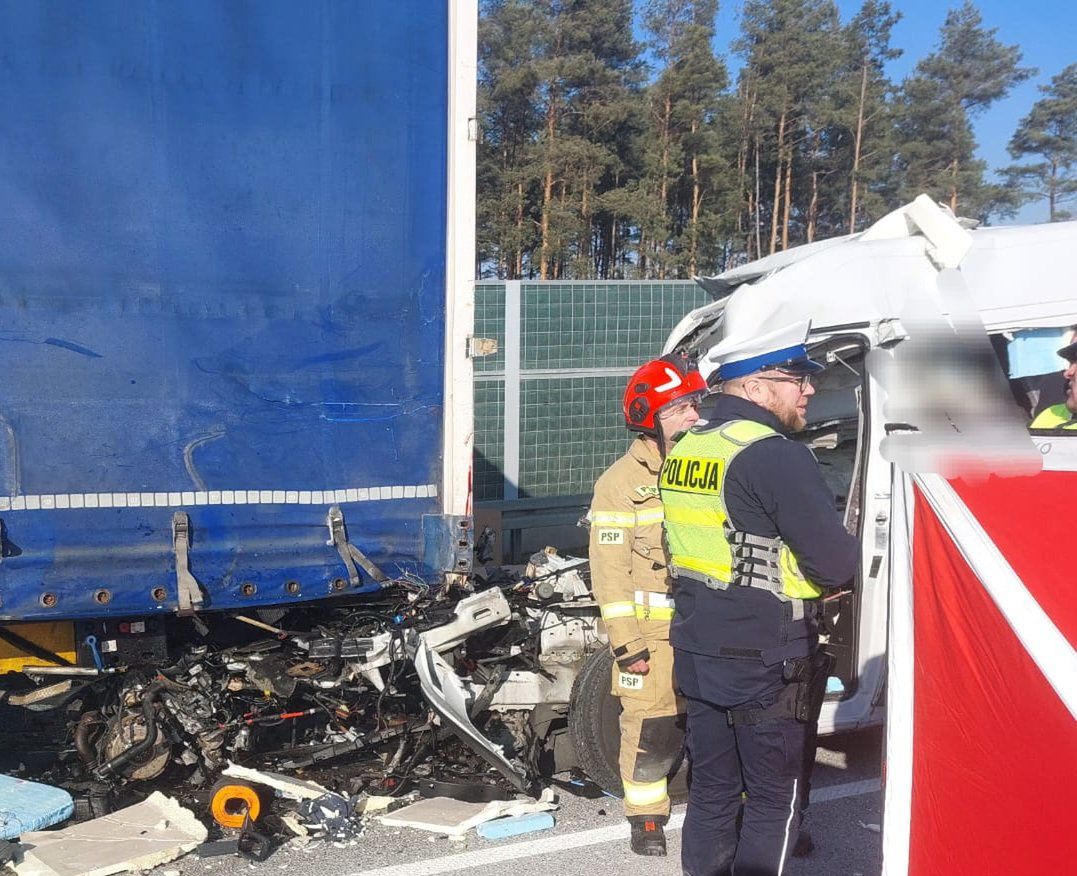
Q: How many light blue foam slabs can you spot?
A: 2